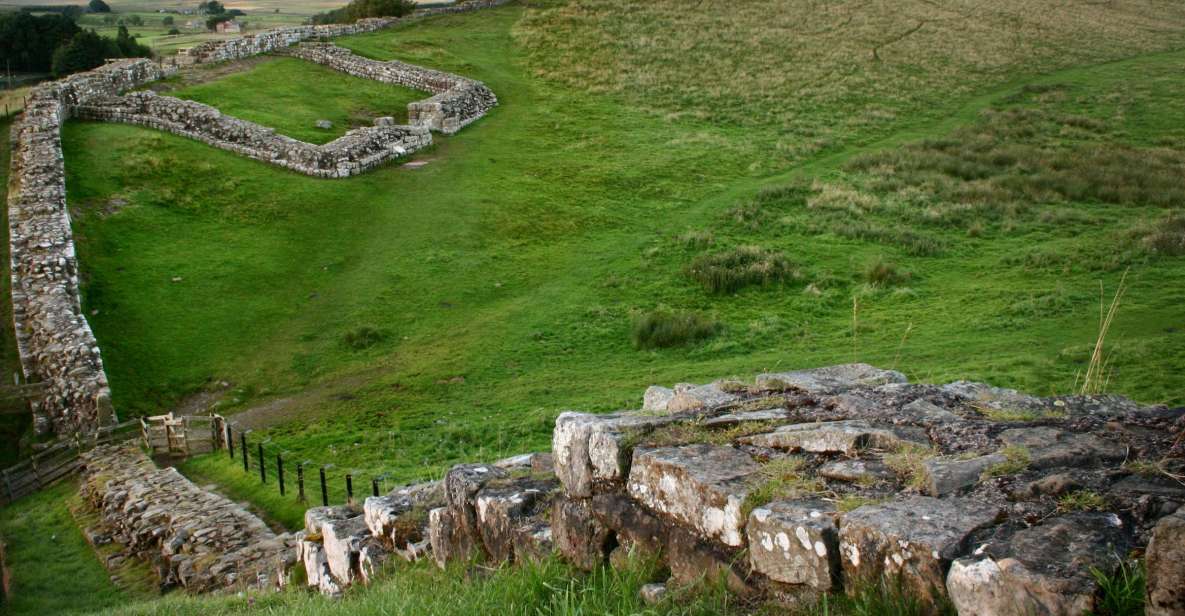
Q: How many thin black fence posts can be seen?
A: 8